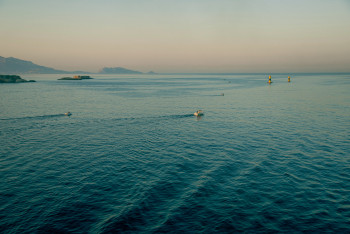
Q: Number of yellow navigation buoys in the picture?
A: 2